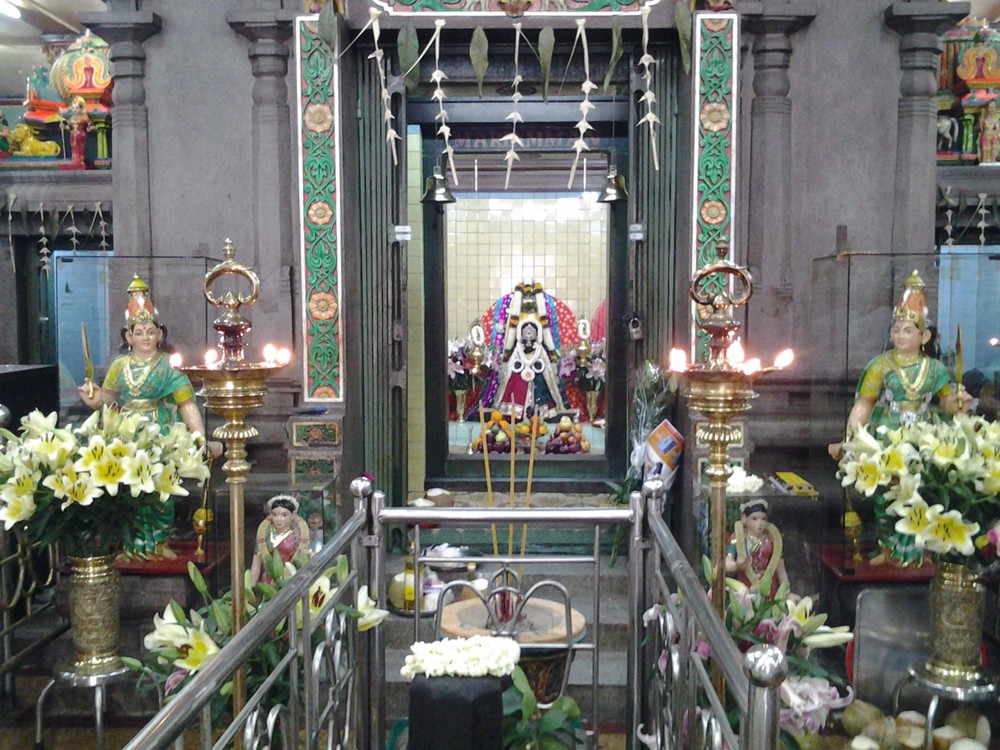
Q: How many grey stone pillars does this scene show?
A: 4